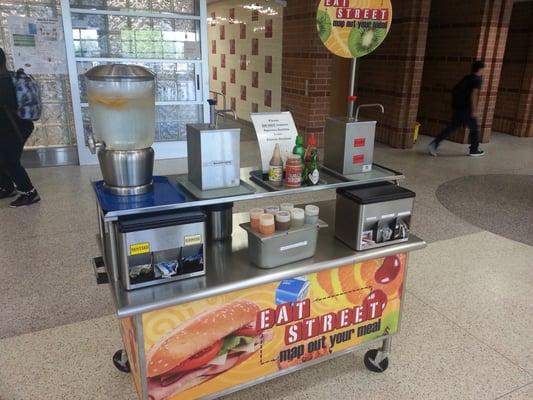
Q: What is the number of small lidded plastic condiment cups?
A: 7